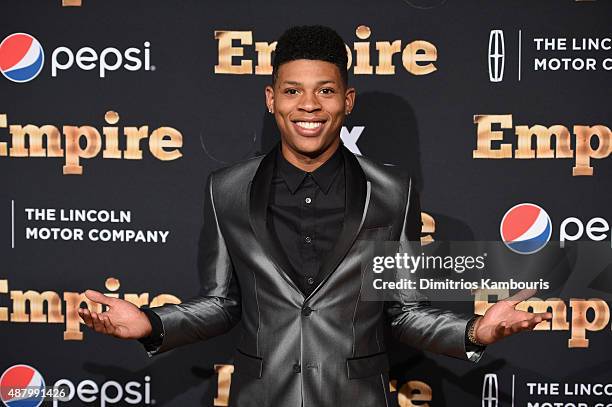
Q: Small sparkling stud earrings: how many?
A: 2